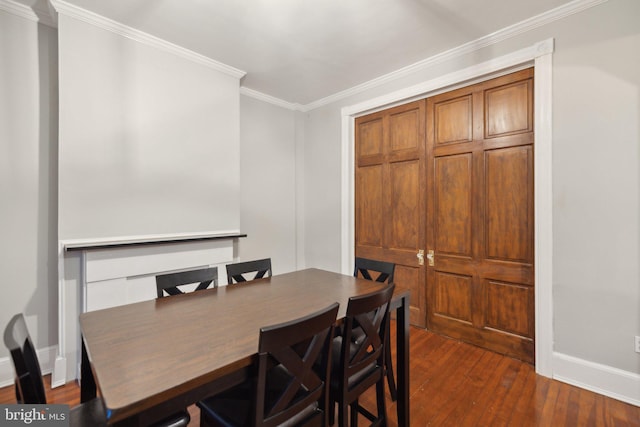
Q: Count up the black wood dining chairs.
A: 6